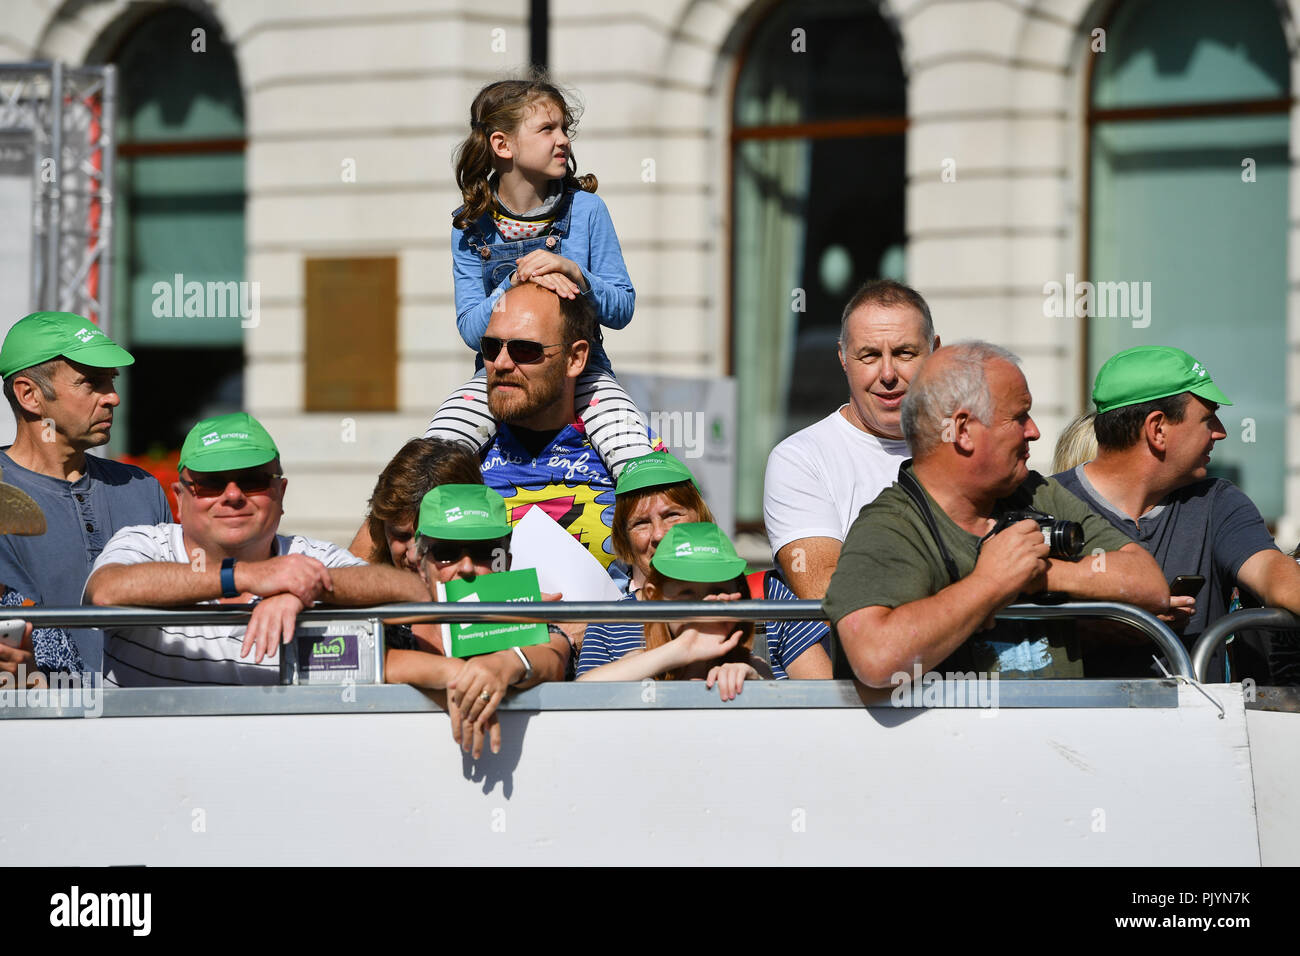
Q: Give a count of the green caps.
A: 6